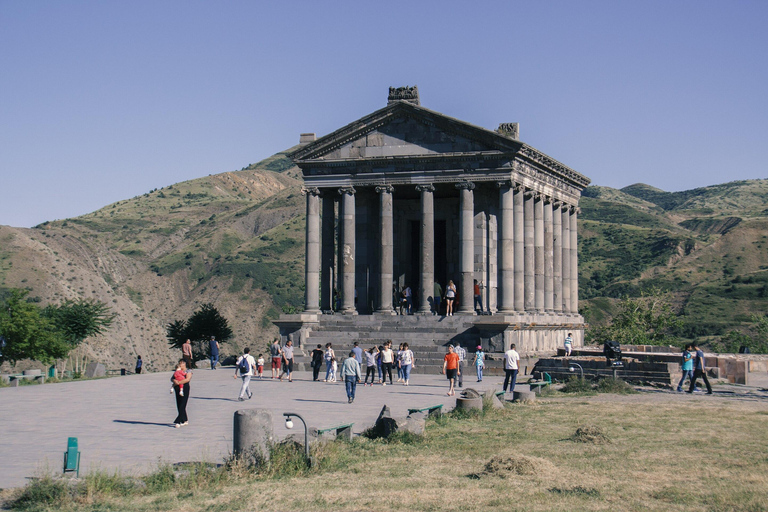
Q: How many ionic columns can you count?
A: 13